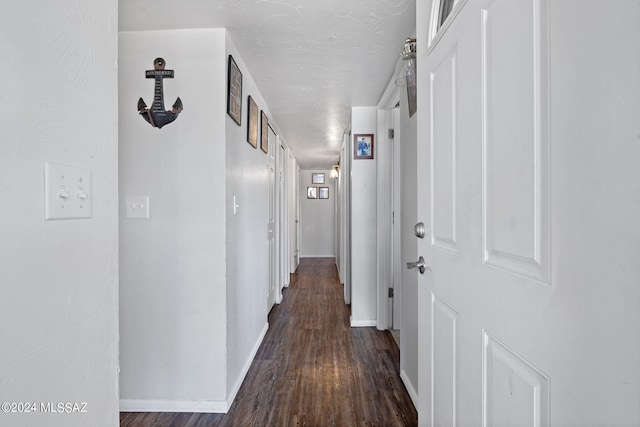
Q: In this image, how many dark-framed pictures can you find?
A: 7